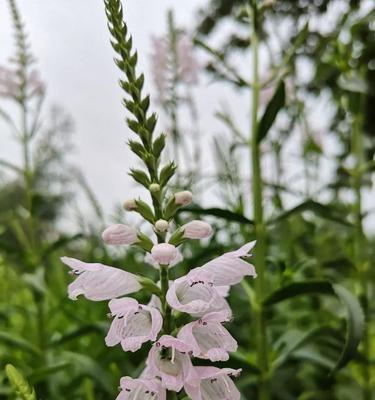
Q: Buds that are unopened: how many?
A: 7